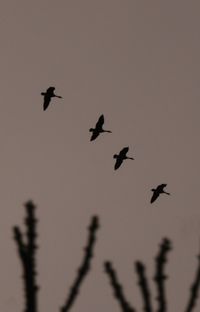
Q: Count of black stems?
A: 7